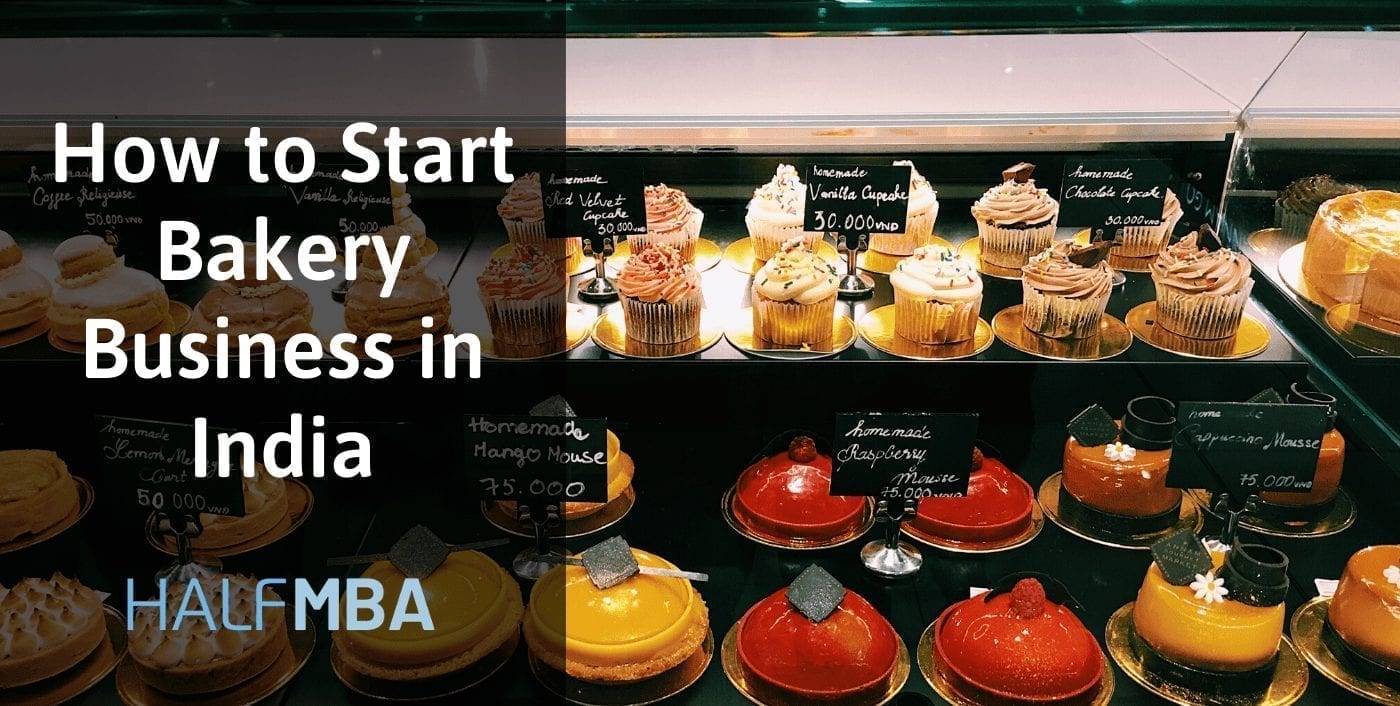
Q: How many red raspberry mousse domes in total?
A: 4